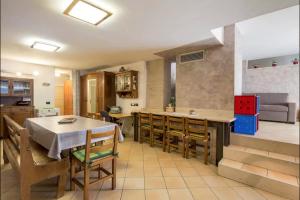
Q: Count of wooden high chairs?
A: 4